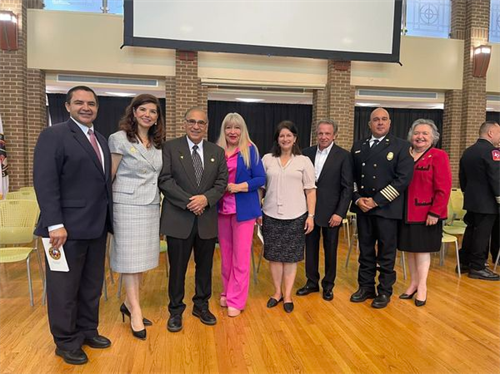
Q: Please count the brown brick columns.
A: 4